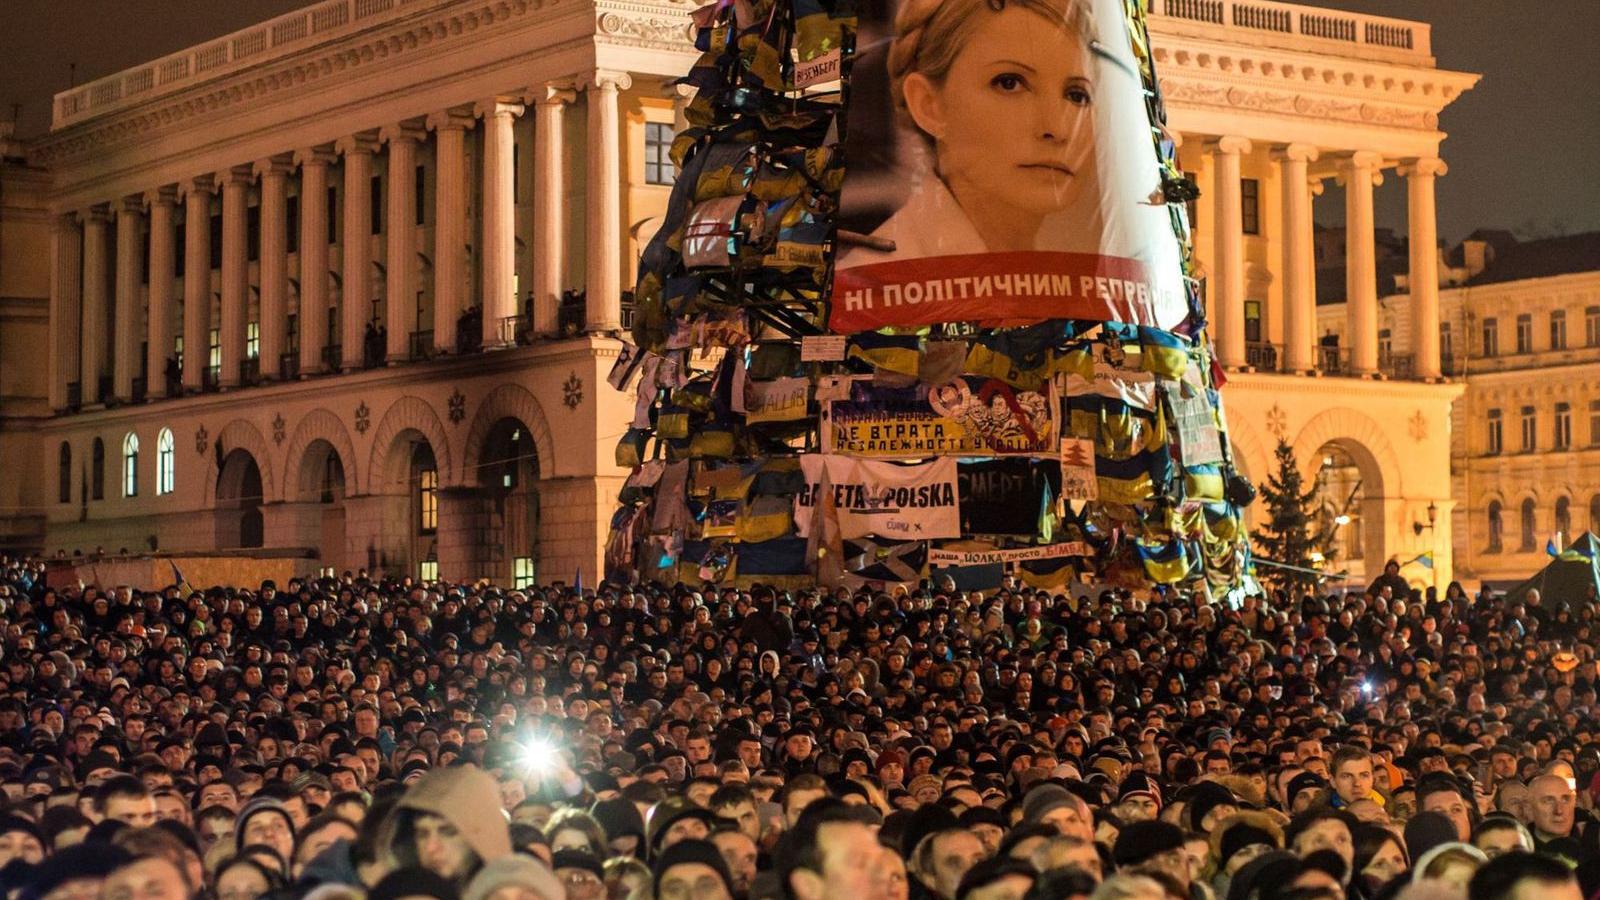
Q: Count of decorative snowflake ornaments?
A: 7